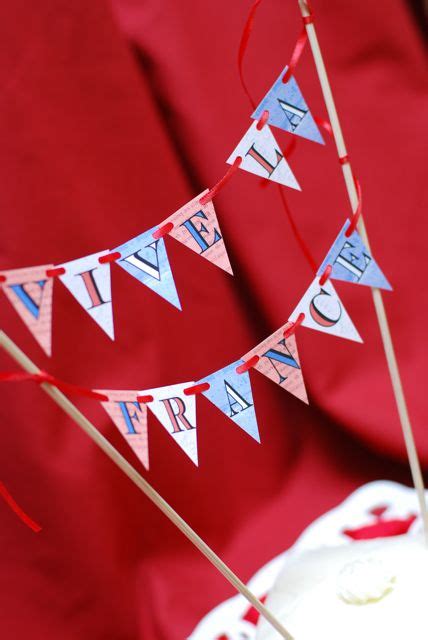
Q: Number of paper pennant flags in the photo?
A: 12